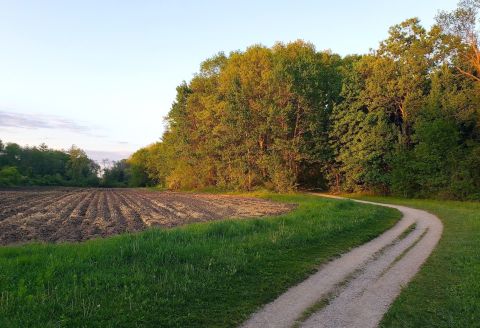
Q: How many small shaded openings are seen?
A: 1